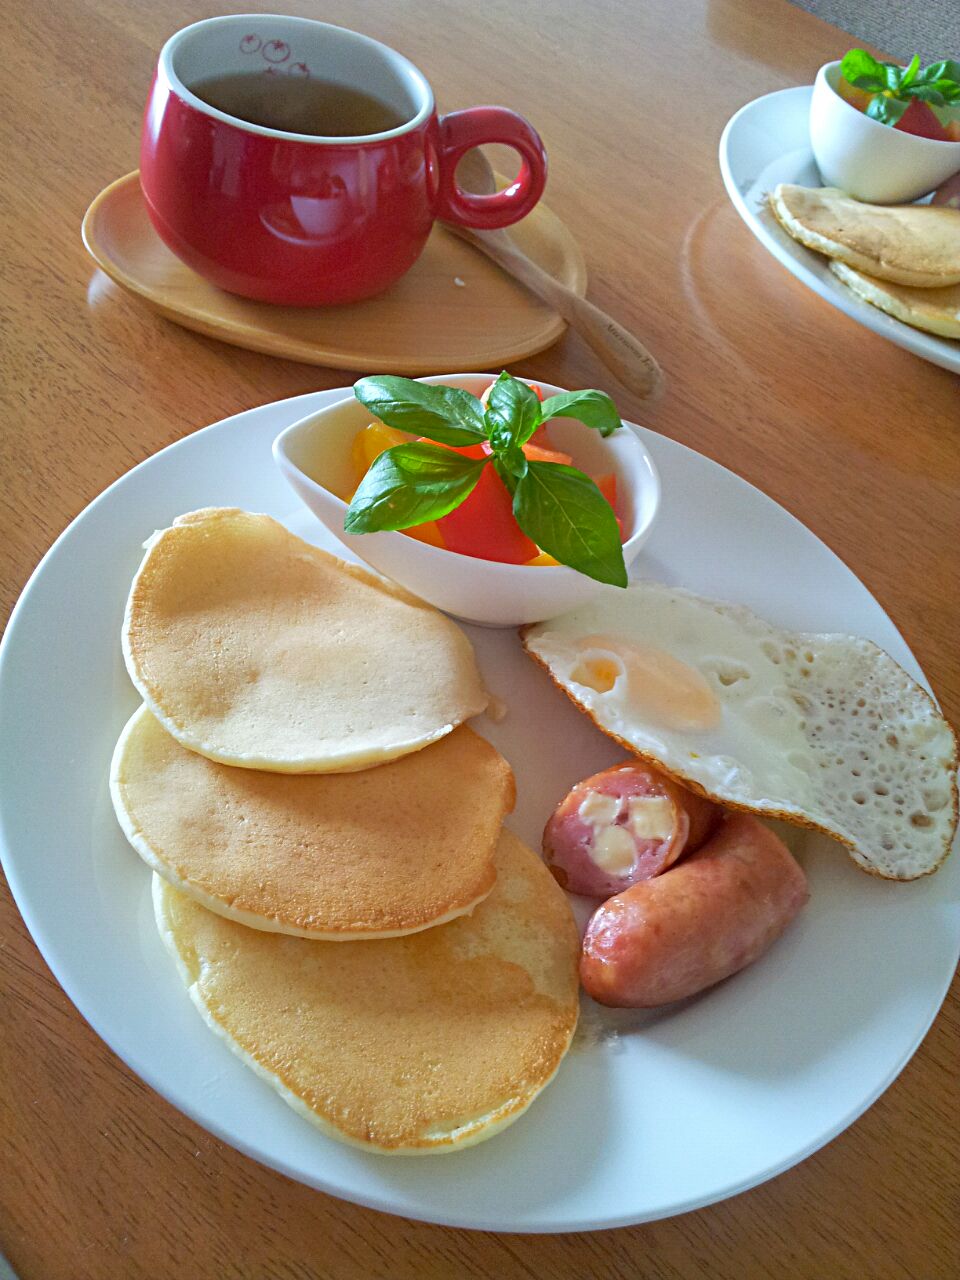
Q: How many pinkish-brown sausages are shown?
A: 2